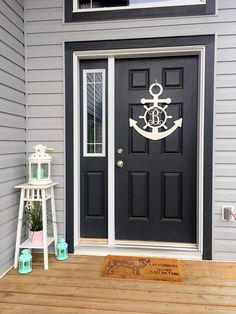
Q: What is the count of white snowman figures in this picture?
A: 0